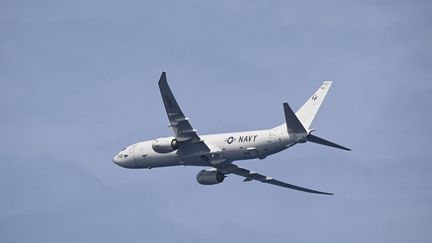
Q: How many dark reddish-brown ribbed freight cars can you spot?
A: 0